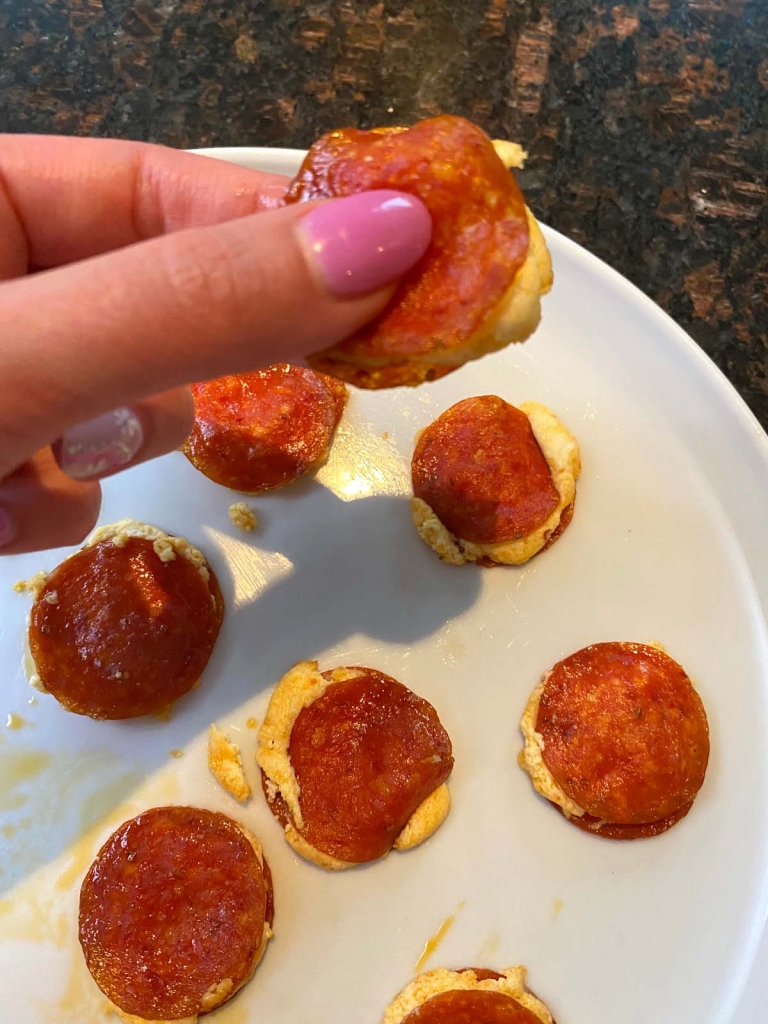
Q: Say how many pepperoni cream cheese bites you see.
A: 8